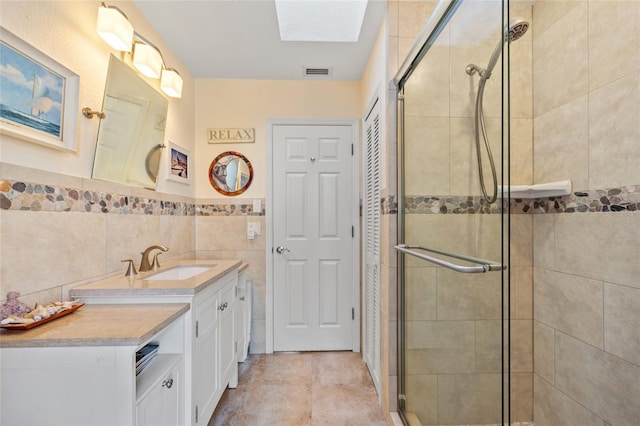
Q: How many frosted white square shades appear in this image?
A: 3